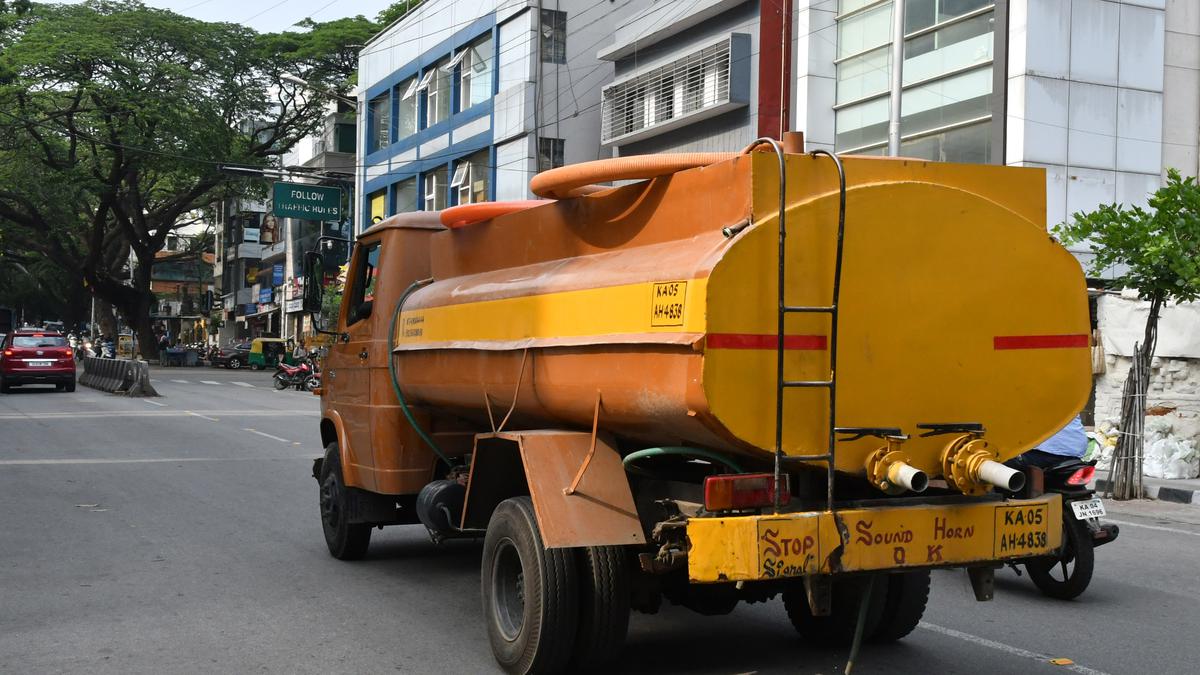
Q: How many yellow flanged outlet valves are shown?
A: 2